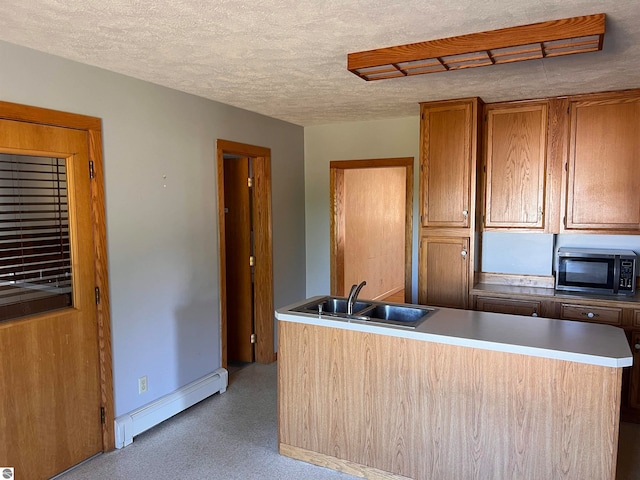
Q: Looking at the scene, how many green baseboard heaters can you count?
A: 0